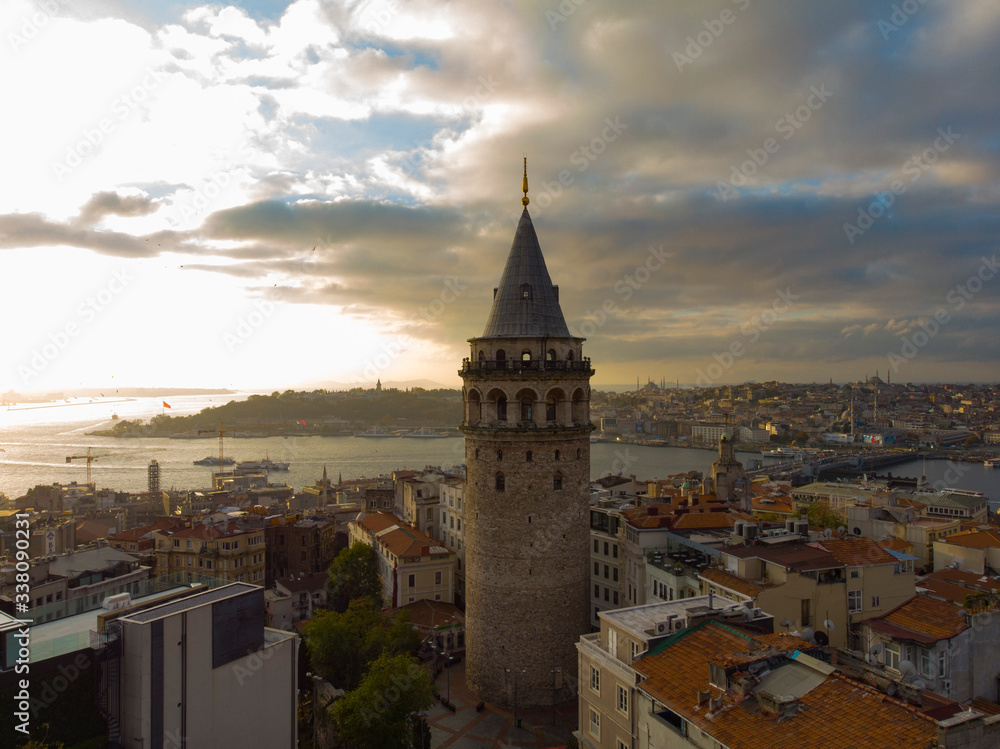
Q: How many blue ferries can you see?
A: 0